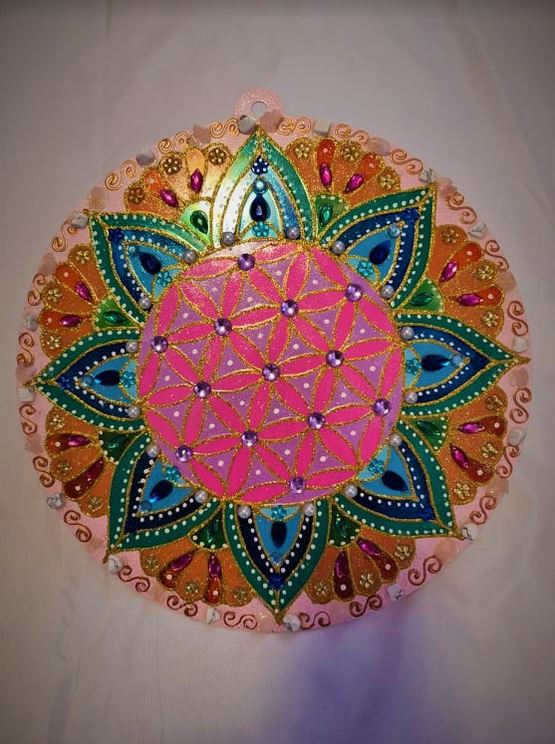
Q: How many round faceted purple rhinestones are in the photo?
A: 13